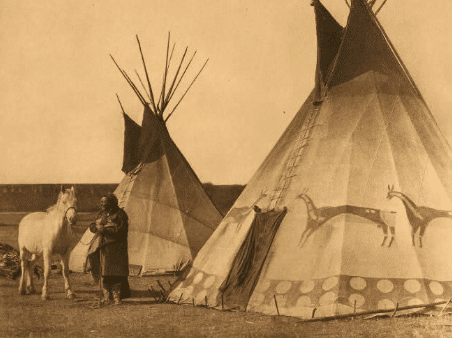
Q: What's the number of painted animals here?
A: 3